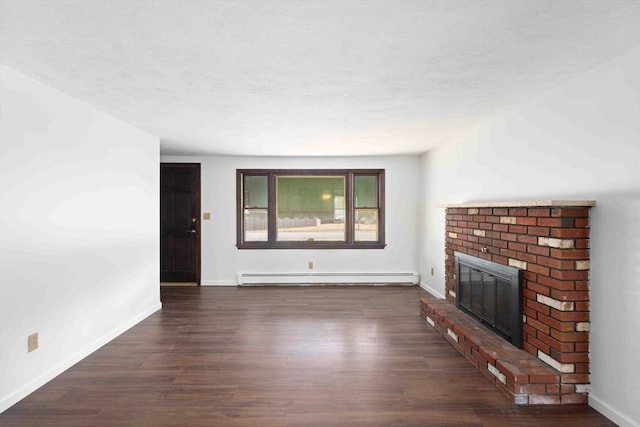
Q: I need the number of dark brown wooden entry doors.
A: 1